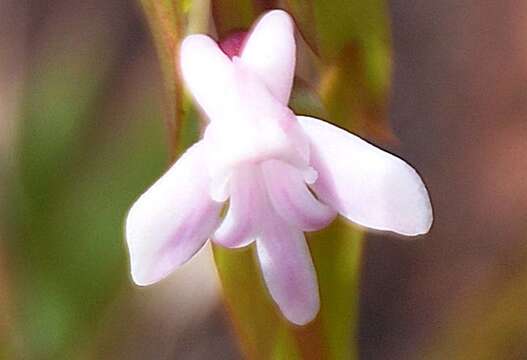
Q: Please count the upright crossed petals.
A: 2